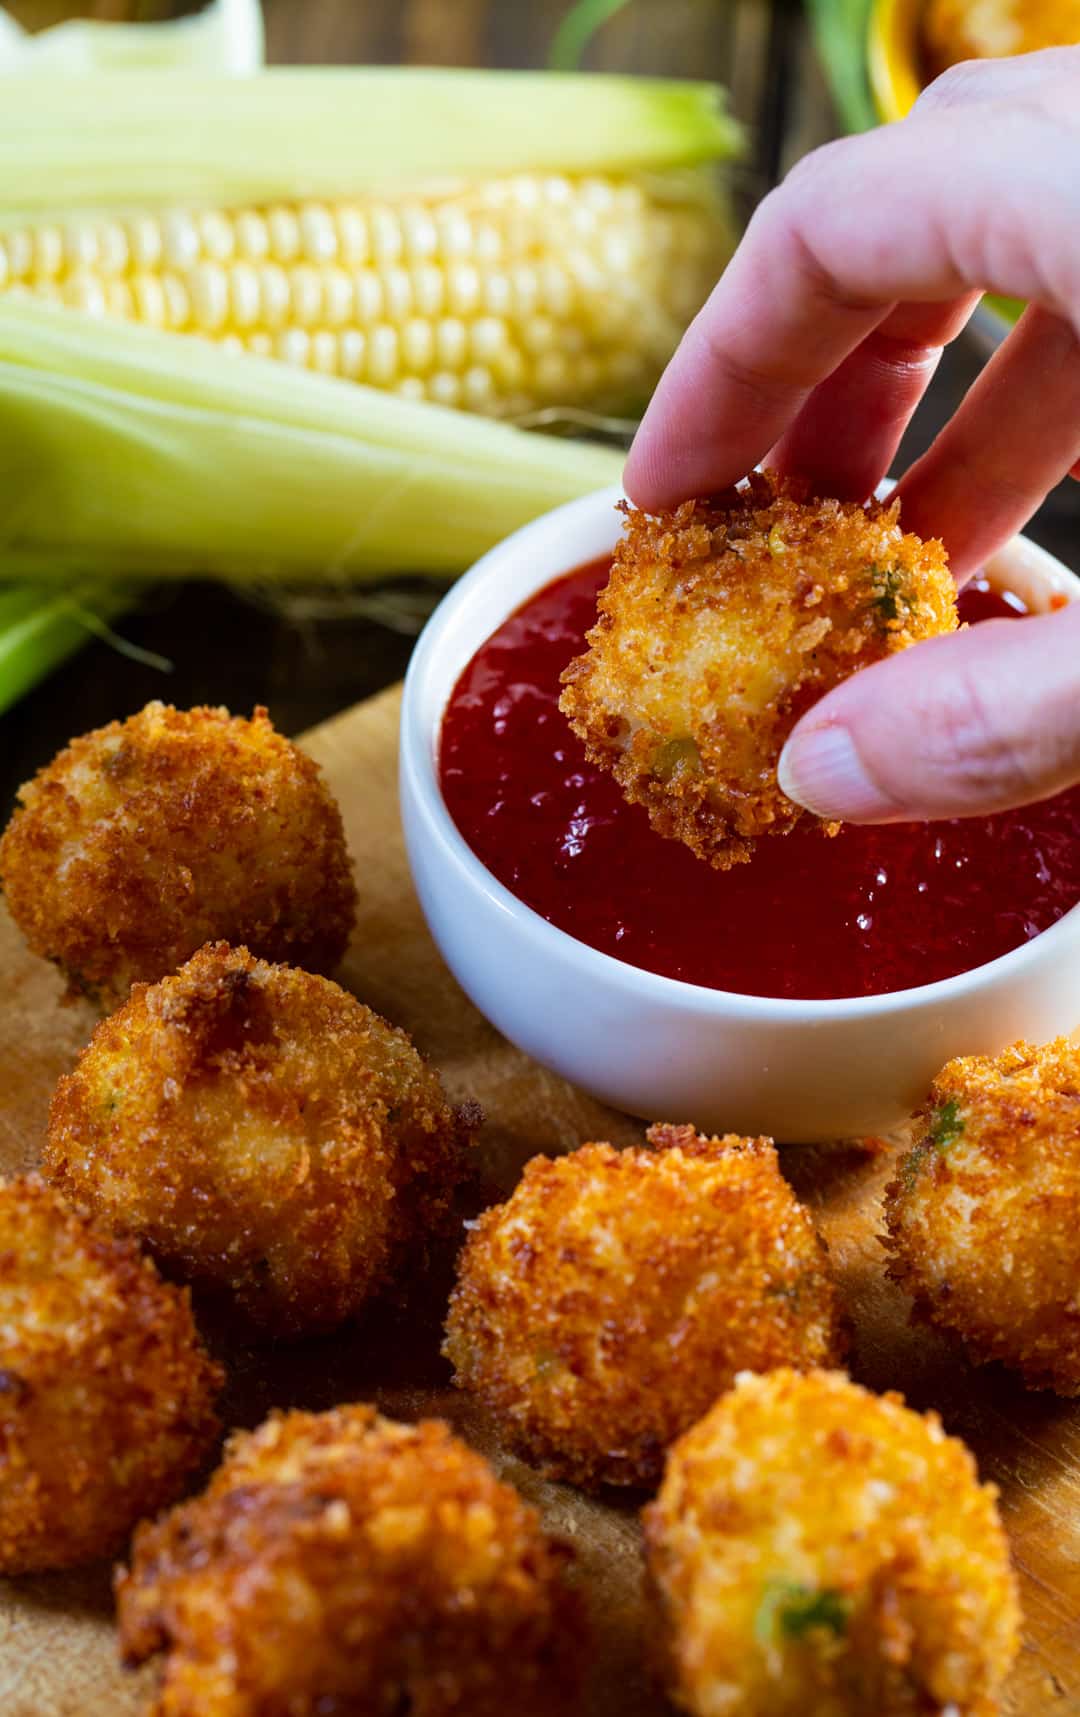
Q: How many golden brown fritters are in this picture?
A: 8